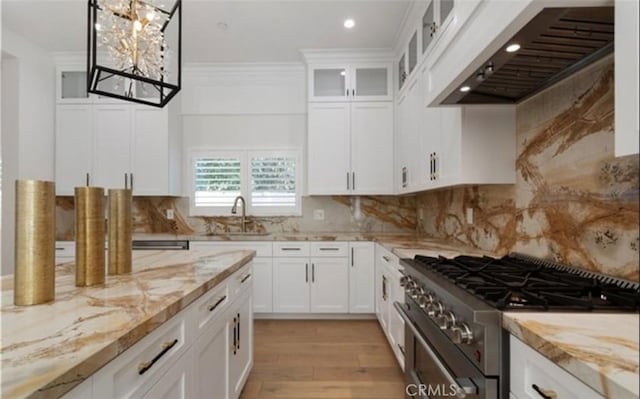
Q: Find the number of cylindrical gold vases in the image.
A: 3